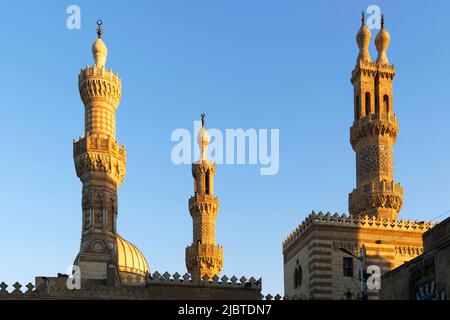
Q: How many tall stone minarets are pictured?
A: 3